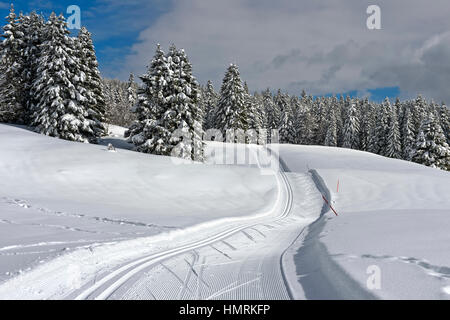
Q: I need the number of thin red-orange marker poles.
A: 2